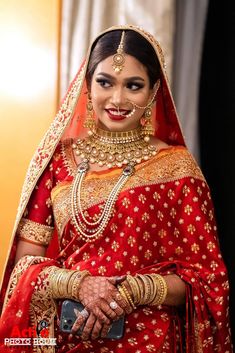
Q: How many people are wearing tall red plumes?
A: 0